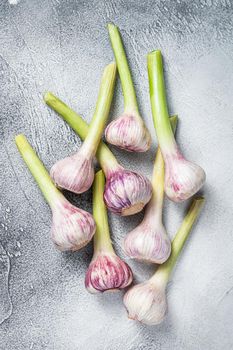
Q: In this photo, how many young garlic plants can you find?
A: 8